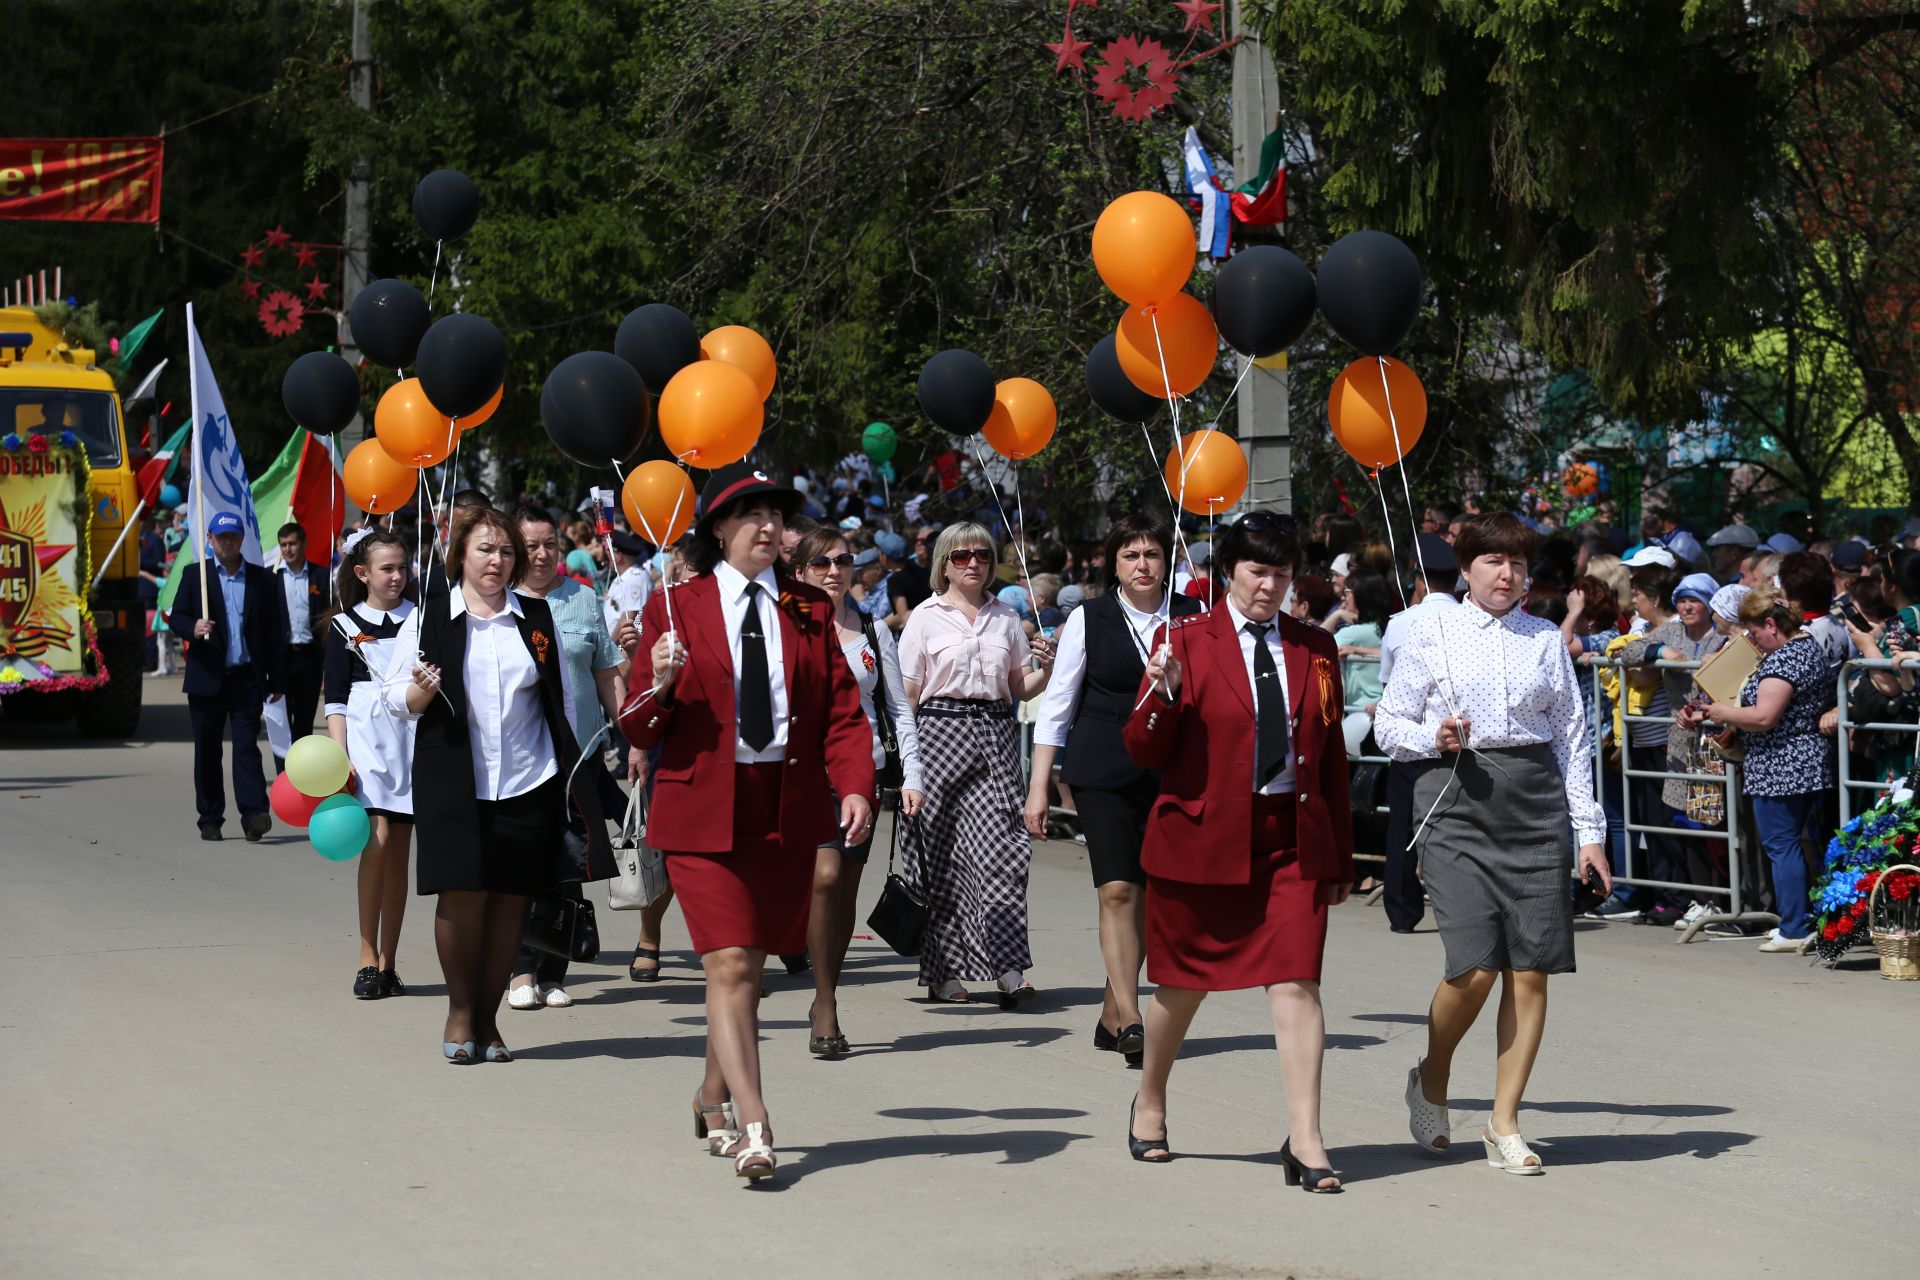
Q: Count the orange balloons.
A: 11